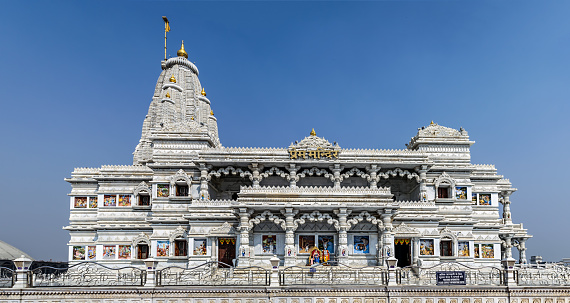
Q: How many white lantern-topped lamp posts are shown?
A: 5